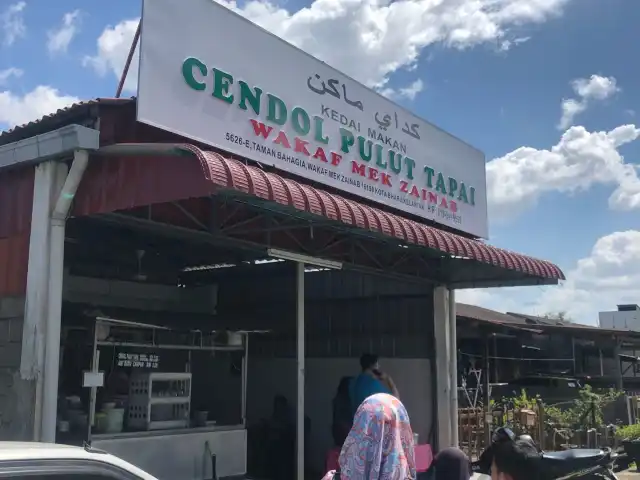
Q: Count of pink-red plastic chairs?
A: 2